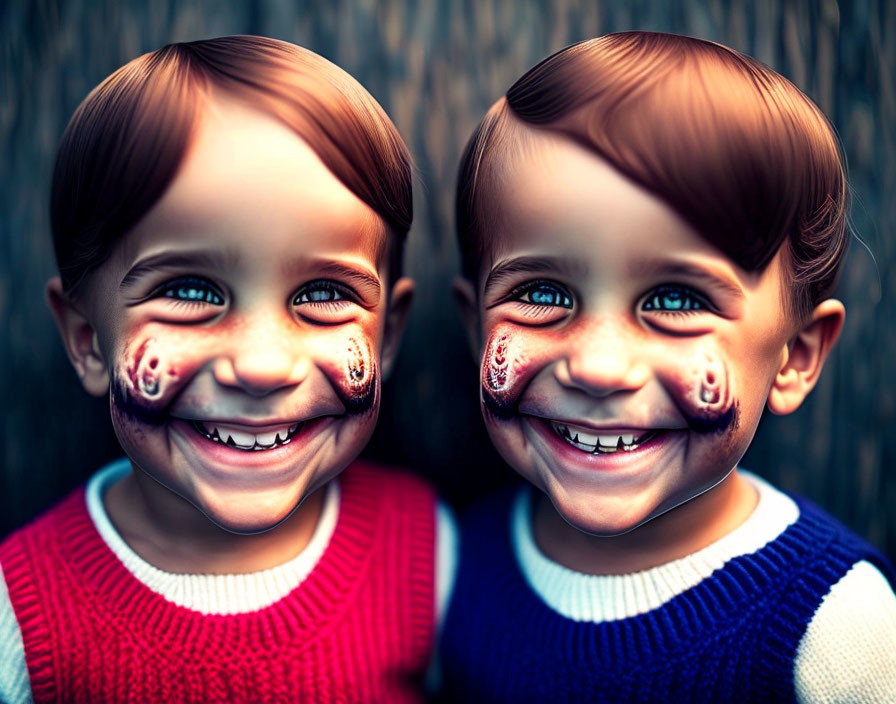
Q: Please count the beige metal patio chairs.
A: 0